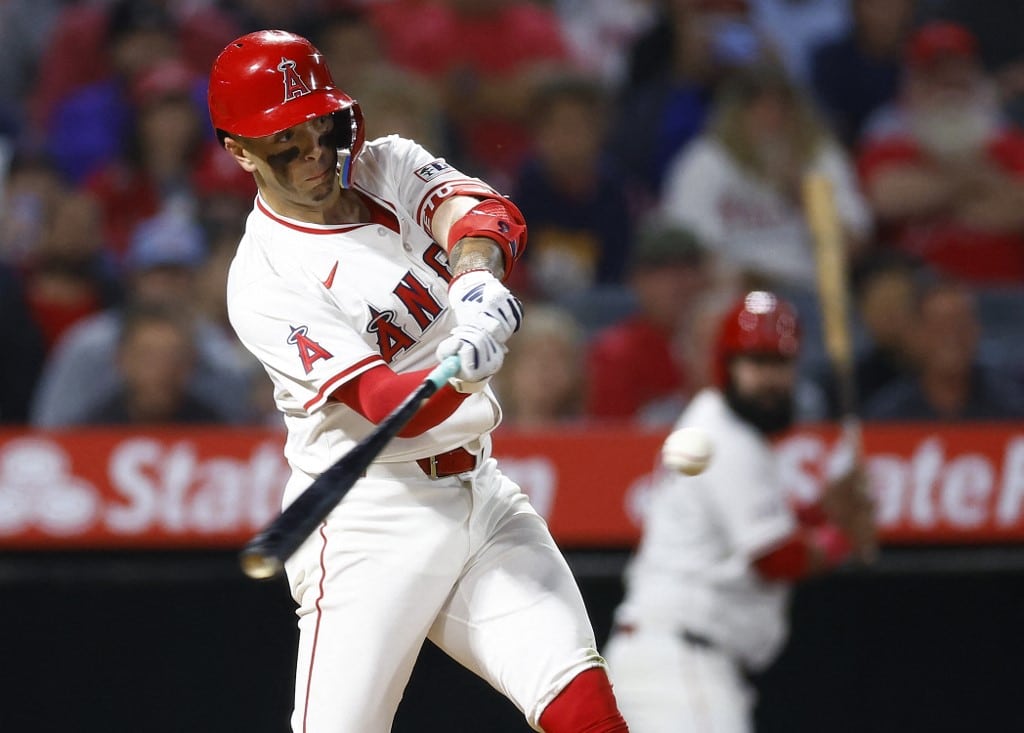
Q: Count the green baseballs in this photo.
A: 0